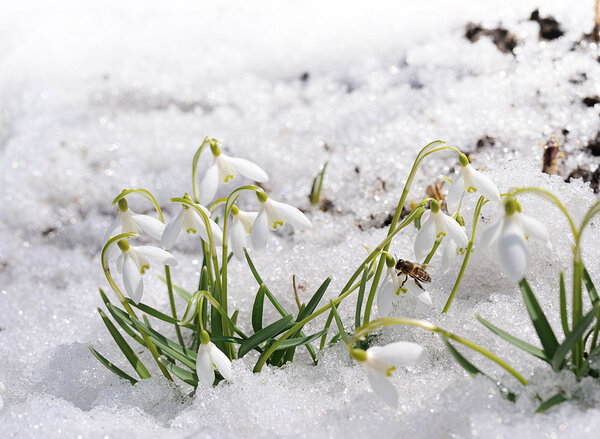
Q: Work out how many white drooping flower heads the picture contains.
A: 13